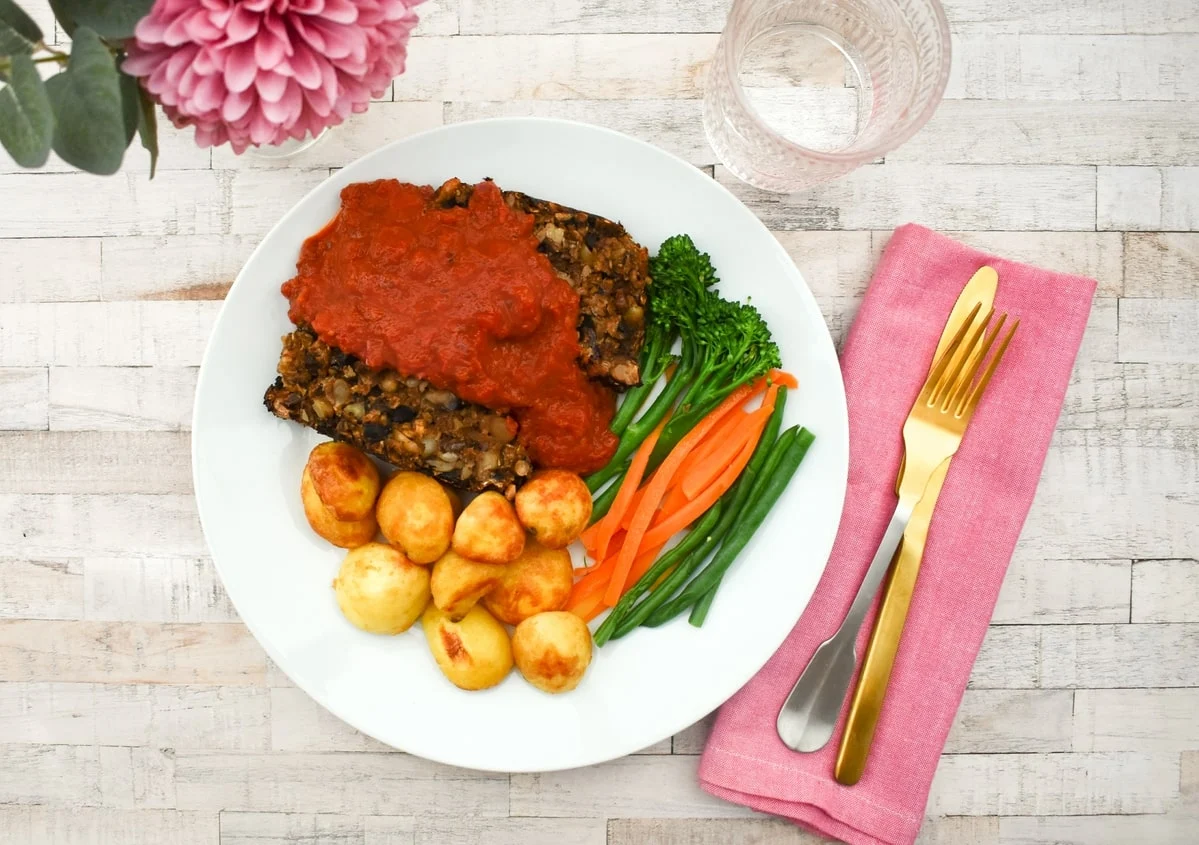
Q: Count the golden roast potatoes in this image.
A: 10